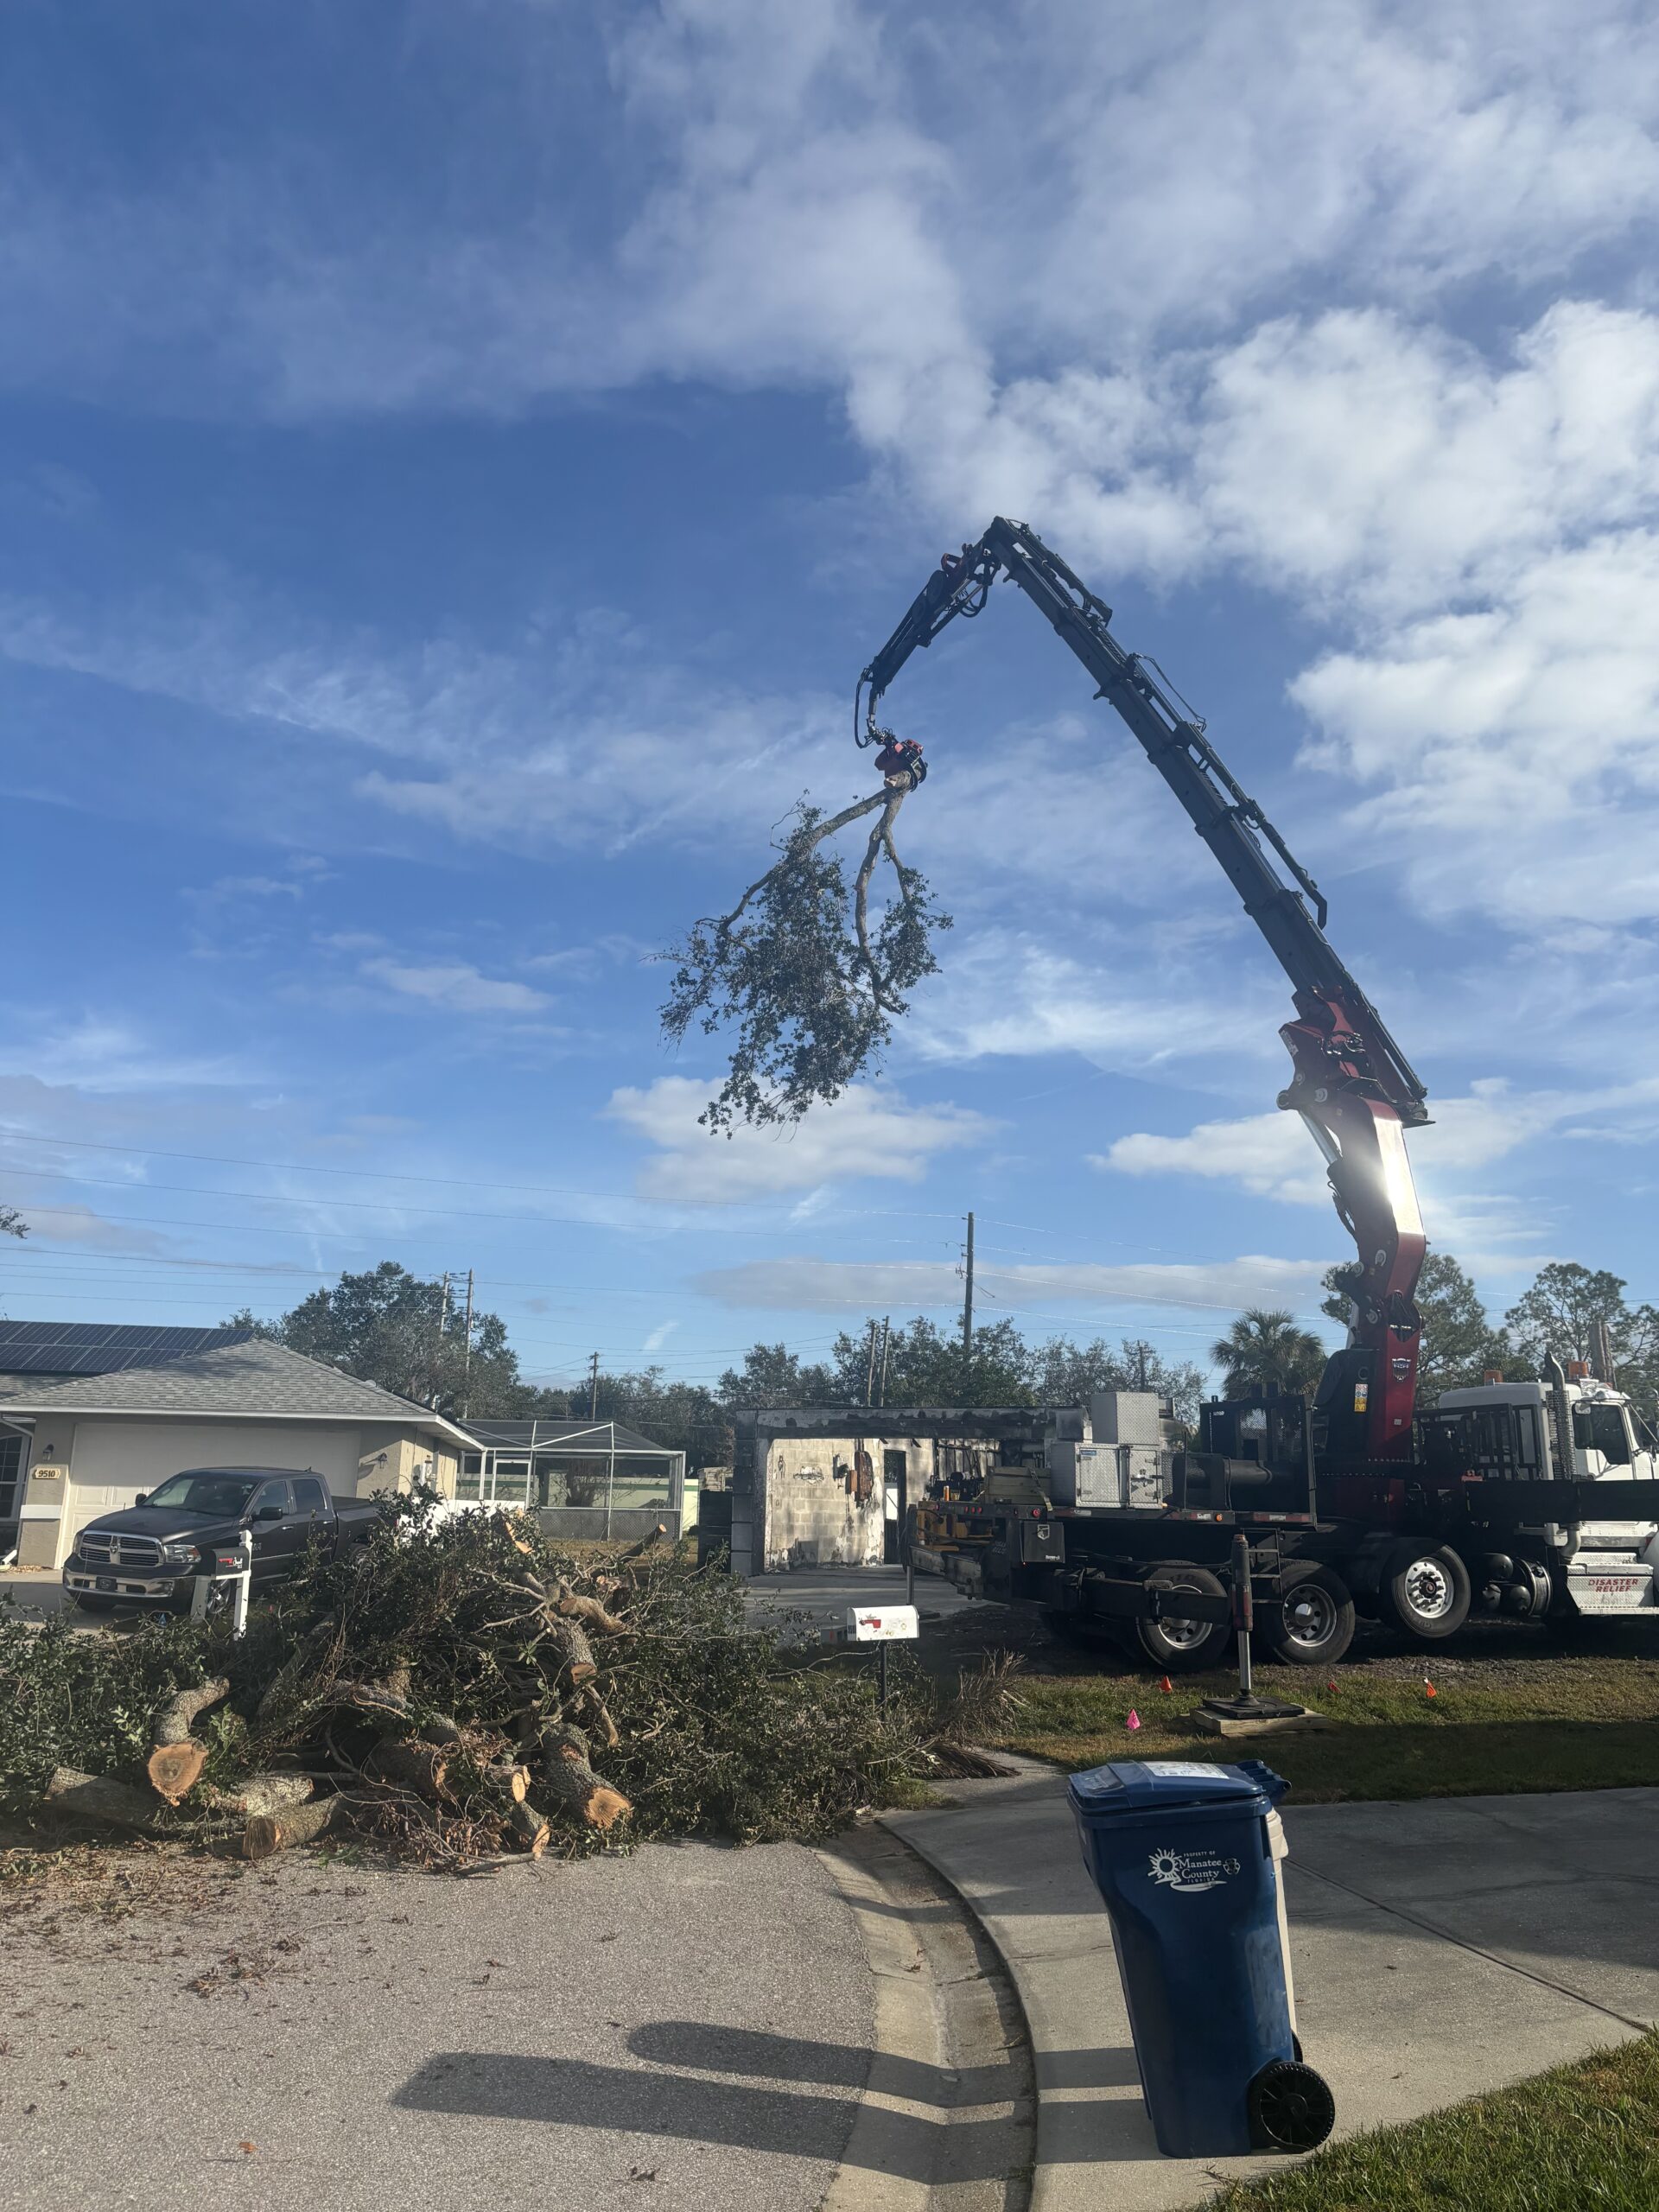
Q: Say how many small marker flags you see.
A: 4